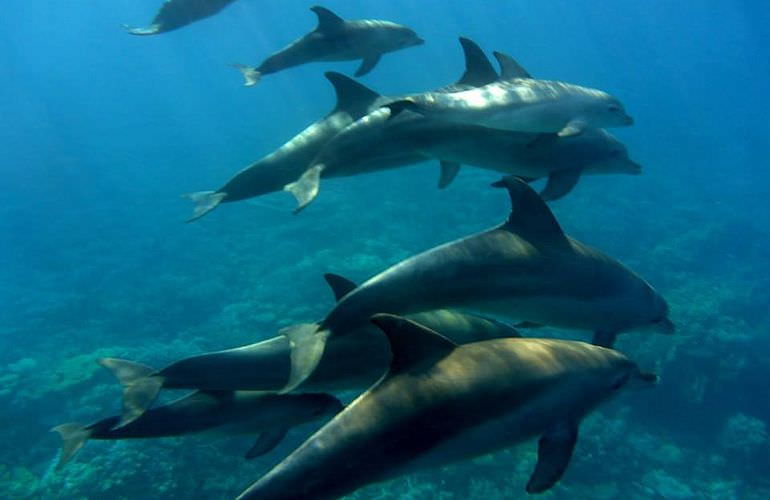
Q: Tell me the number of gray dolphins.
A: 9